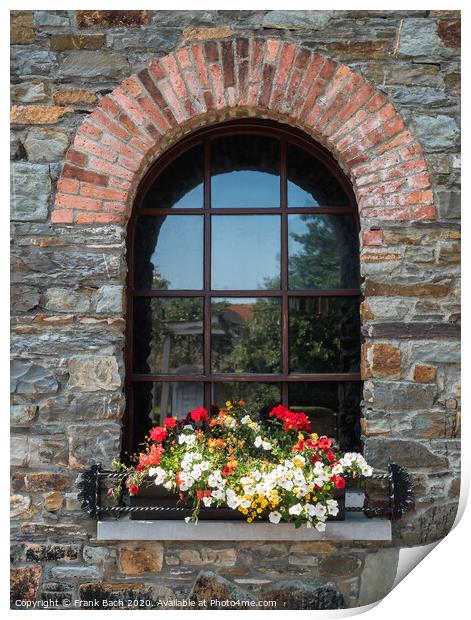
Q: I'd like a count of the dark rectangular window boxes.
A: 1